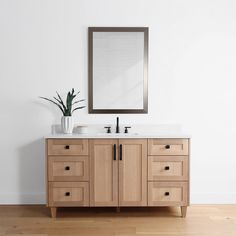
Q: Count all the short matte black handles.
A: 6